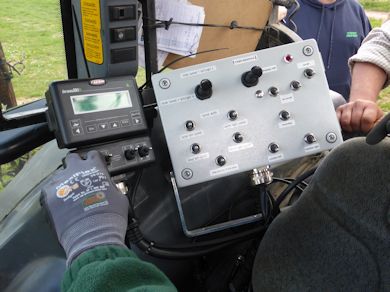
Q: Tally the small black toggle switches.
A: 11